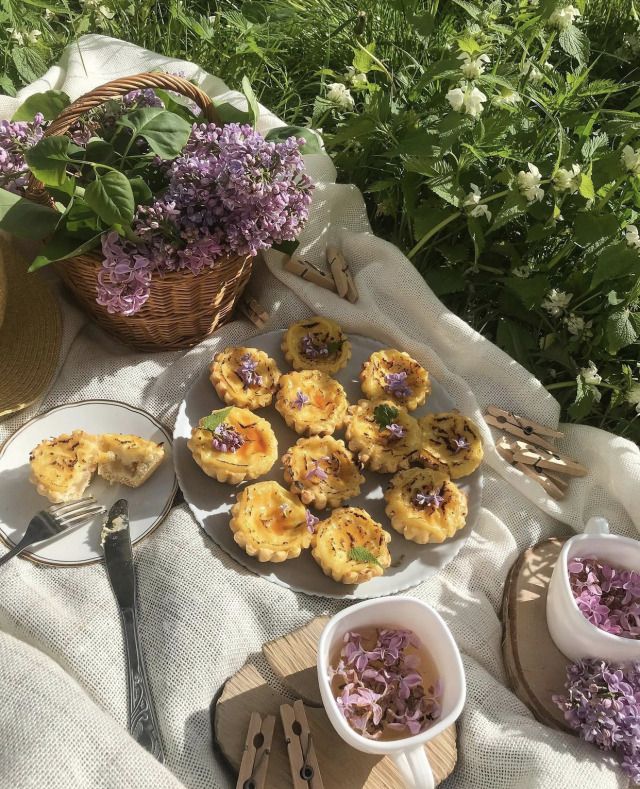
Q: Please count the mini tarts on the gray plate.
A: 11